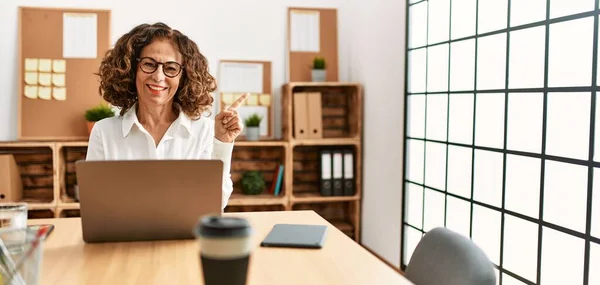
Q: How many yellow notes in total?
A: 13